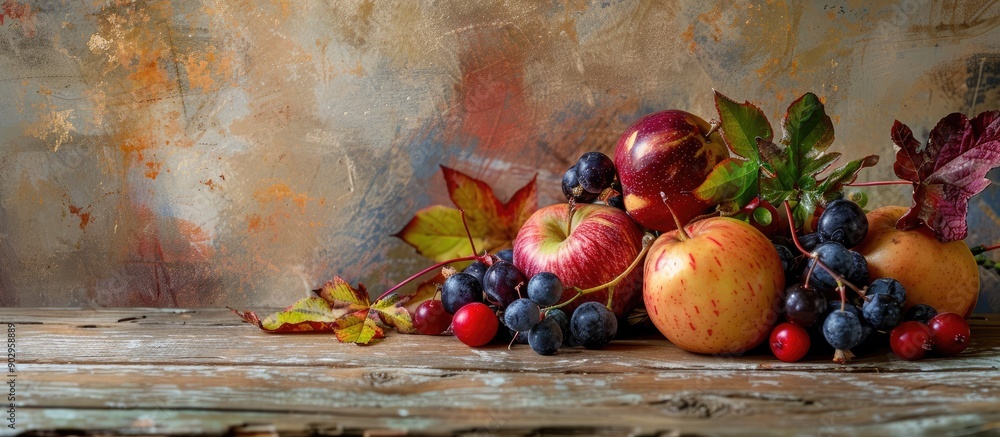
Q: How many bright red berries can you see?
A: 5